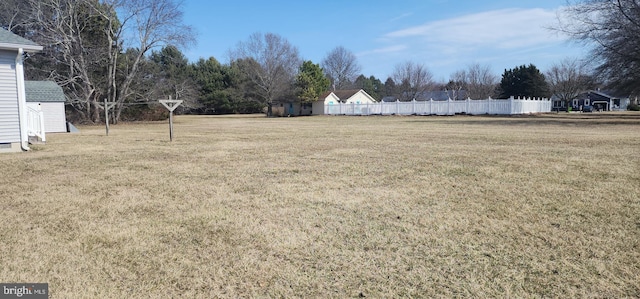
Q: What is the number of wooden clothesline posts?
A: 2